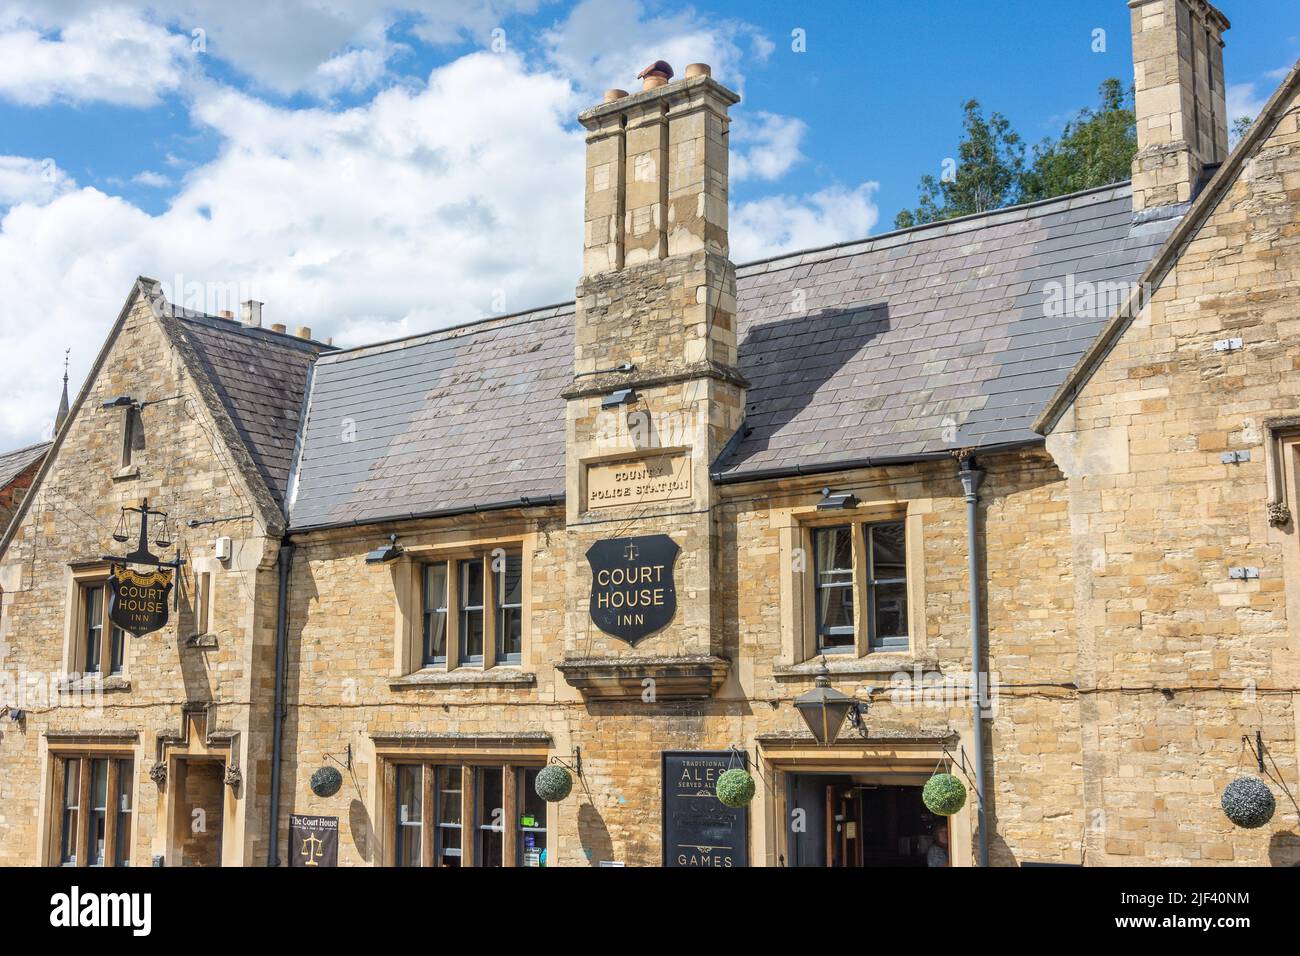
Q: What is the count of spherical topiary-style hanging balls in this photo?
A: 5